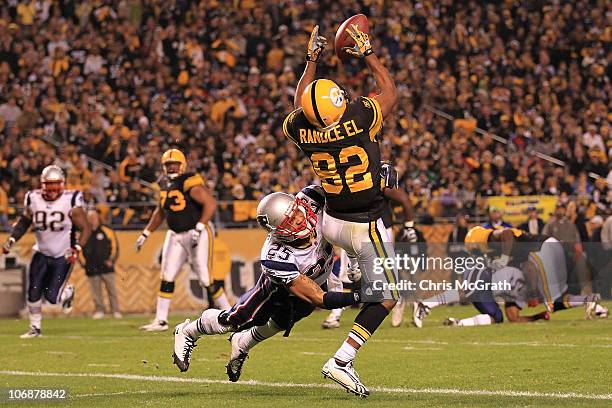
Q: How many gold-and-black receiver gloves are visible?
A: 2